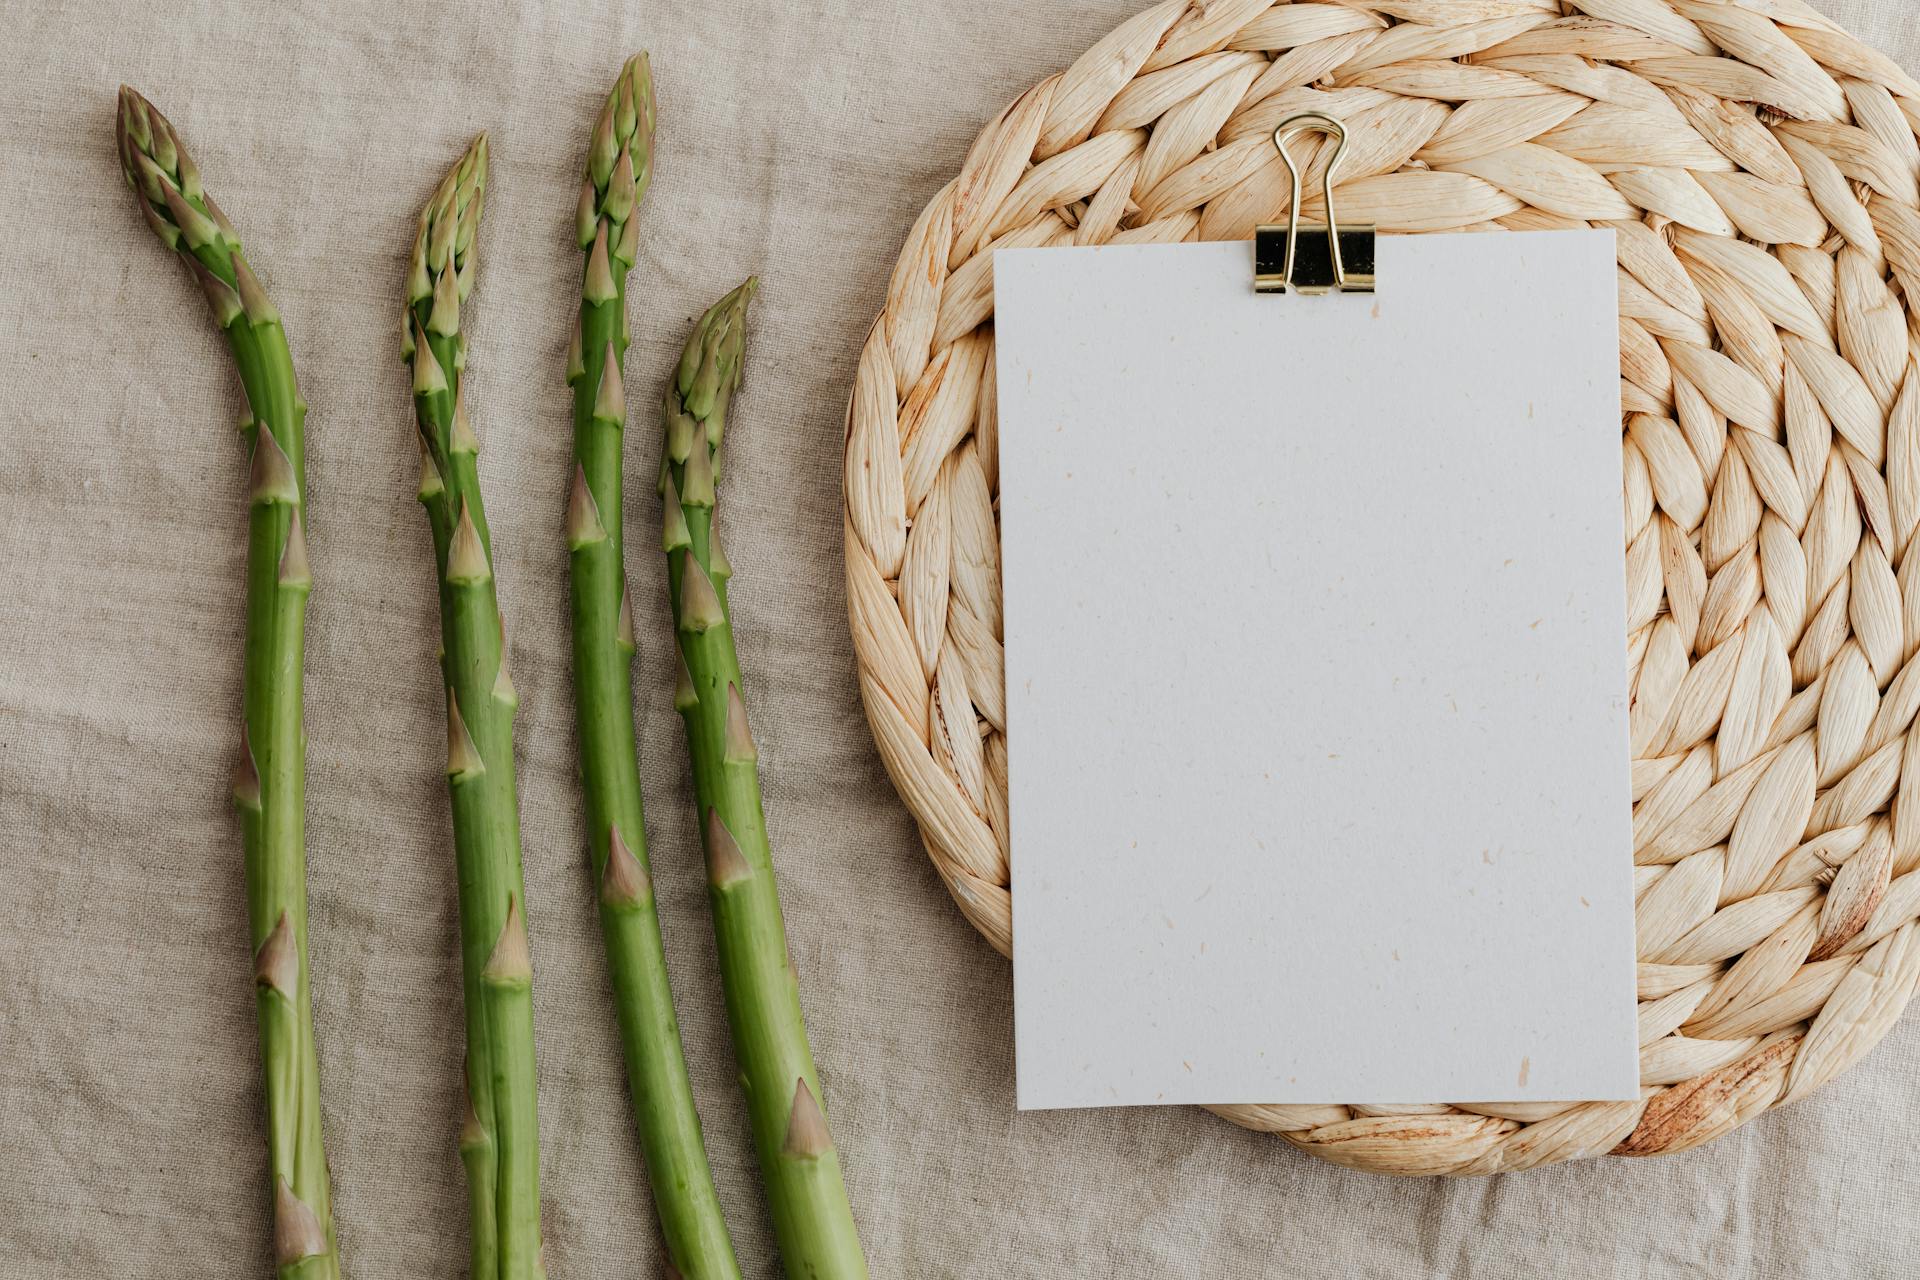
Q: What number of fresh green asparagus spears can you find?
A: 4